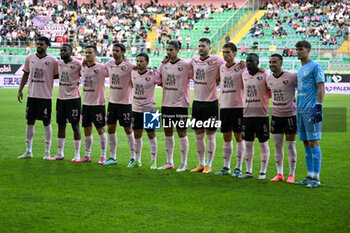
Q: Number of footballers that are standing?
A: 11